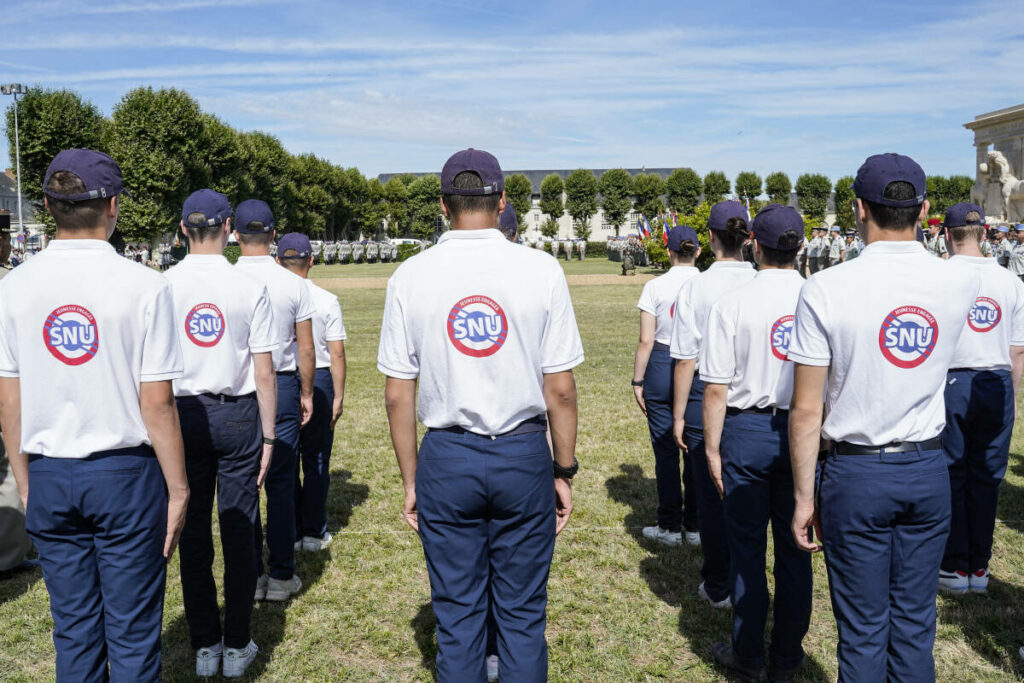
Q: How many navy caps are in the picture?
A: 11